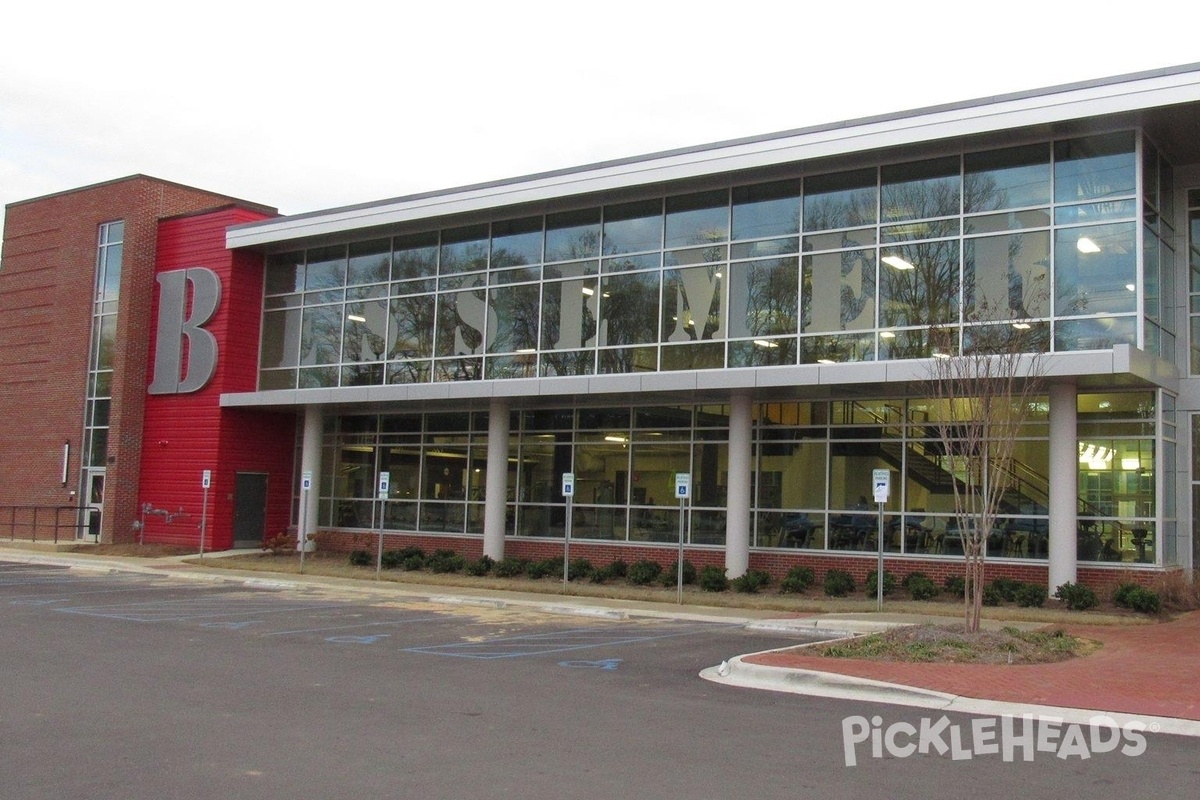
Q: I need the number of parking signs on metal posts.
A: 6